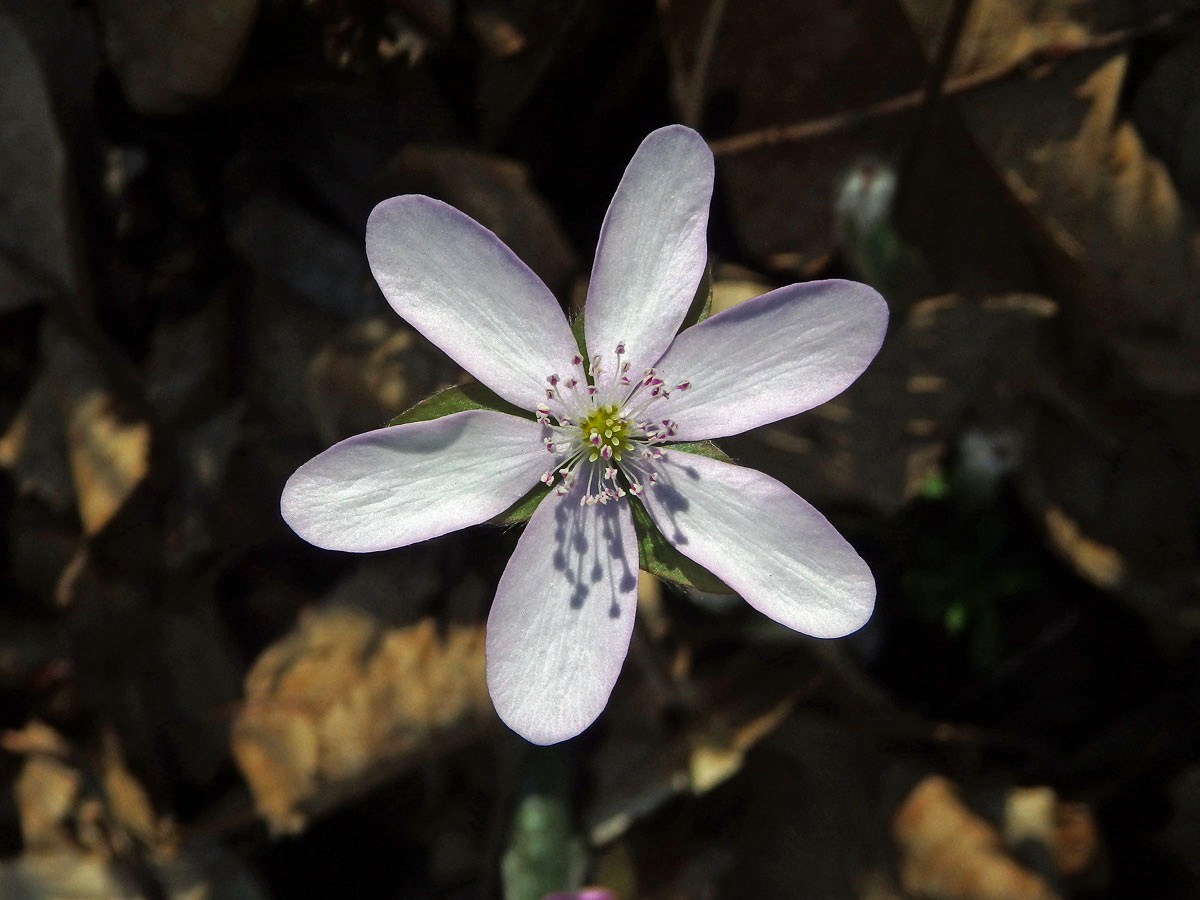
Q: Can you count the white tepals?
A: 6